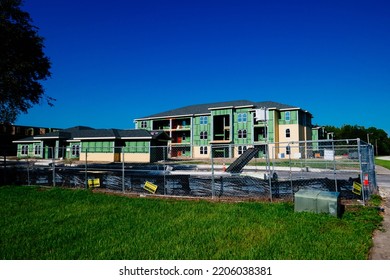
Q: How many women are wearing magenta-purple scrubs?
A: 0